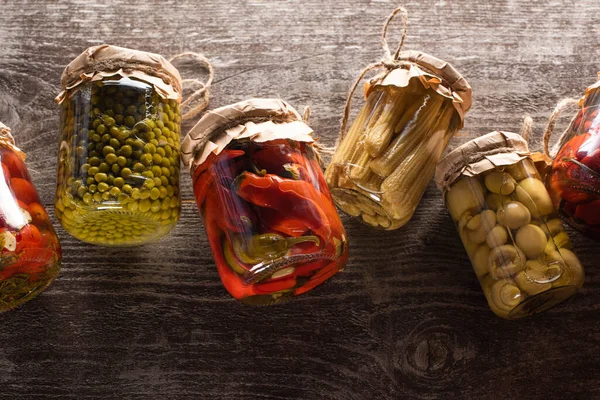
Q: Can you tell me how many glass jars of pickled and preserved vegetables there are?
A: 6